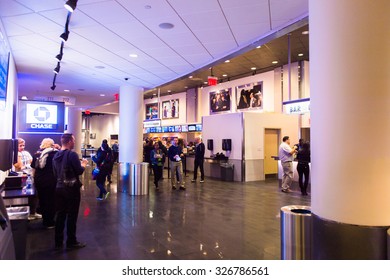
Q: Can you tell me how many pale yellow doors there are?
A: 1